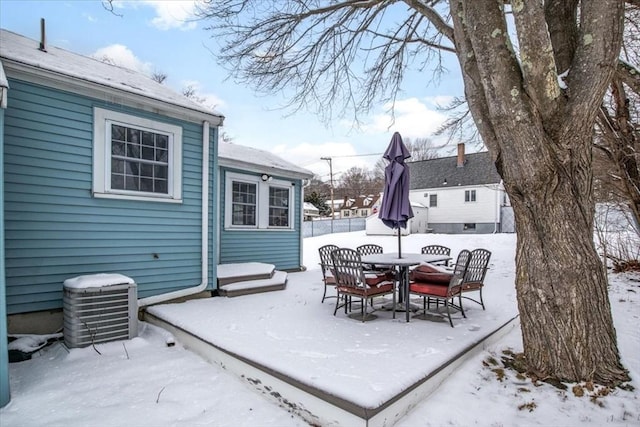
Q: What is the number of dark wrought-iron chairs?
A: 6